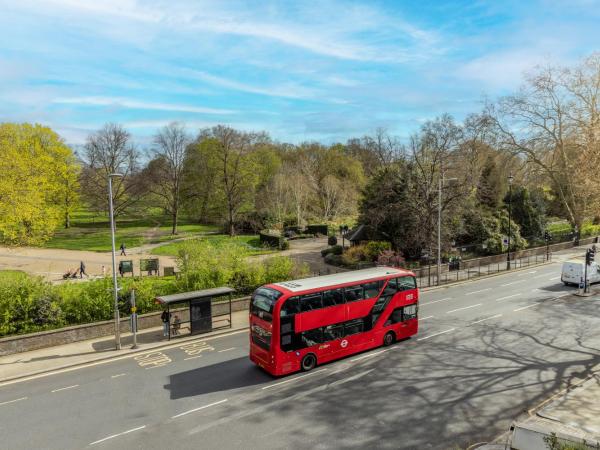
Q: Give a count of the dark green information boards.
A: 2